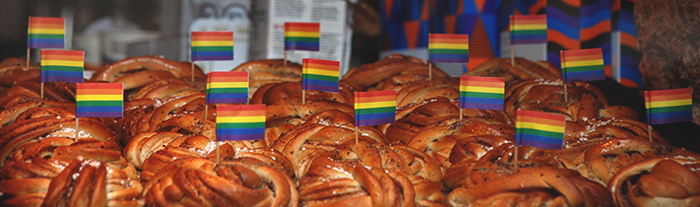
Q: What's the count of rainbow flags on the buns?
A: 15